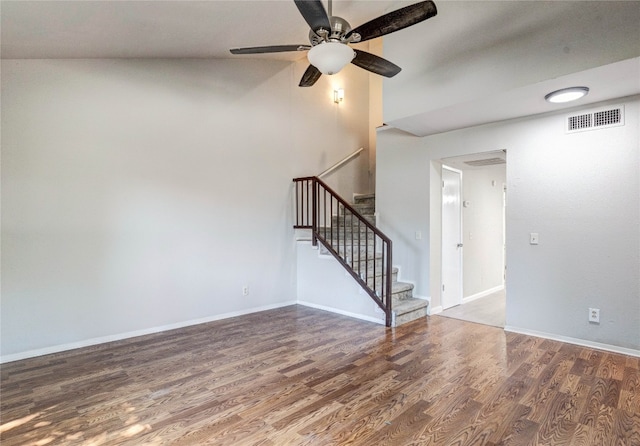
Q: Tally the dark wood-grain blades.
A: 5